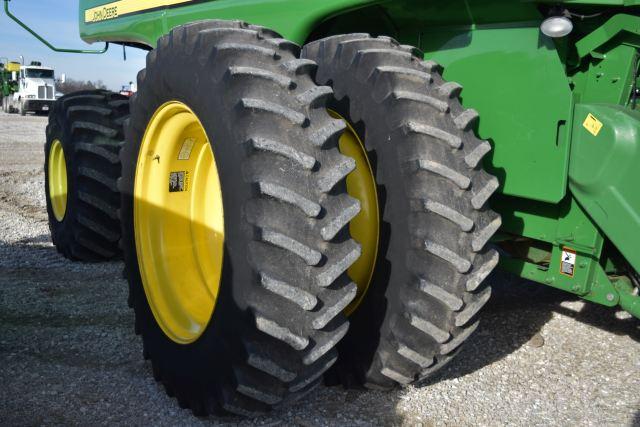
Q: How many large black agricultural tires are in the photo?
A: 3